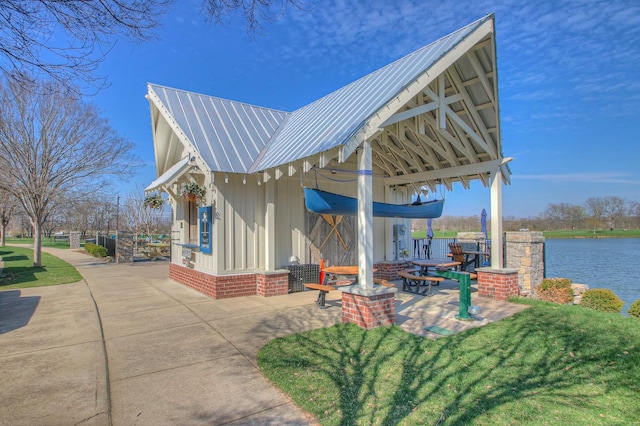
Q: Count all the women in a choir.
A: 0